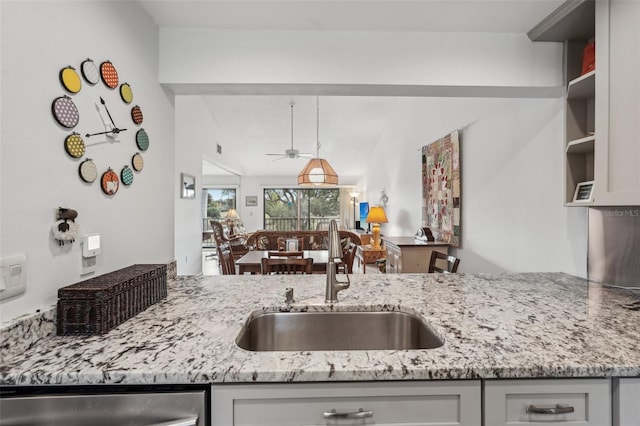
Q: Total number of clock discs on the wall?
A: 12